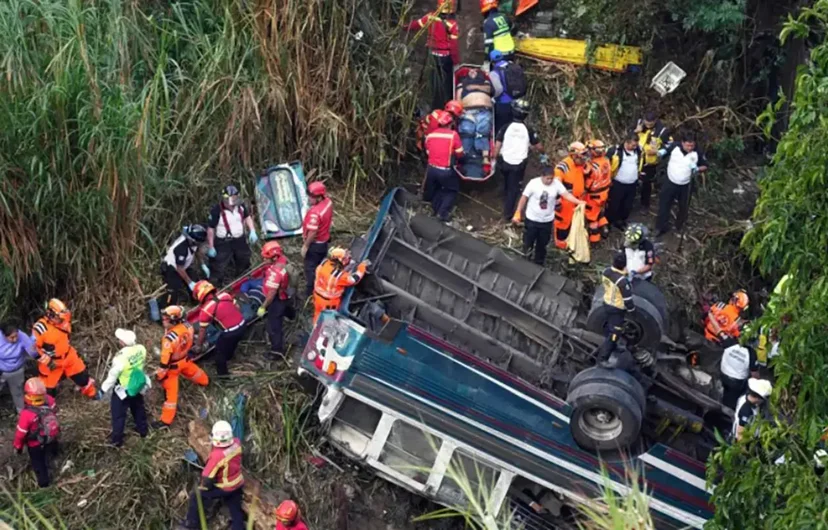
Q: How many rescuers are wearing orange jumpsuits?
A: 6